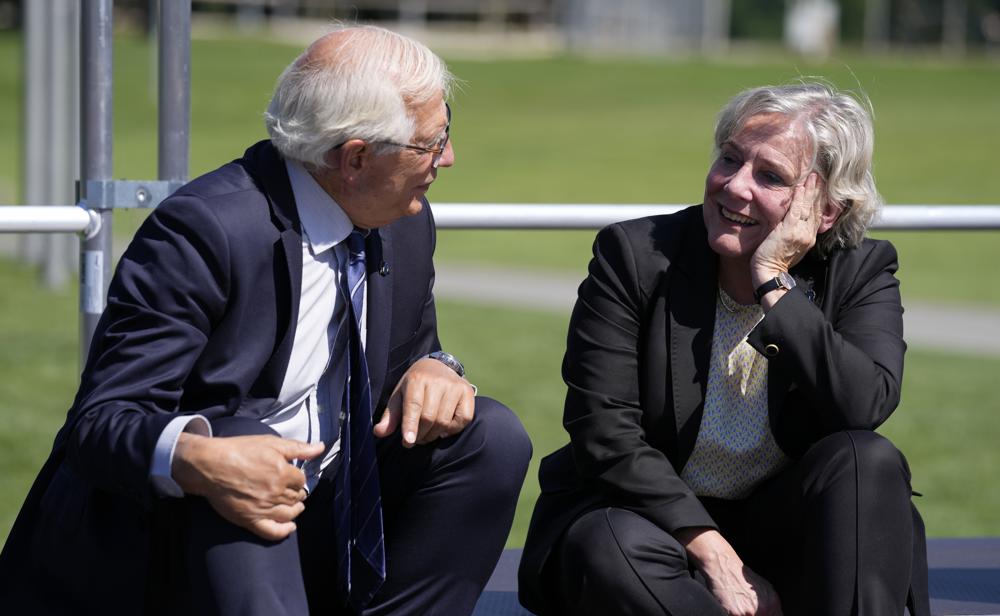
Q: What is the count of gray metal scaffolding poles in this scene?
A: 2